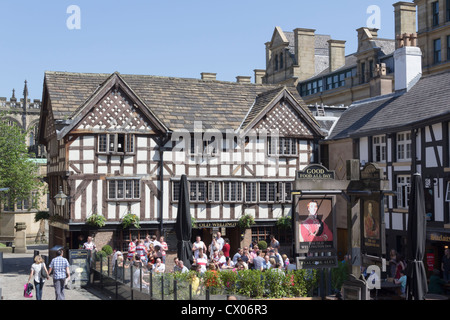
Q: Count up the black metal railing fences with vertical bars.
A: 1